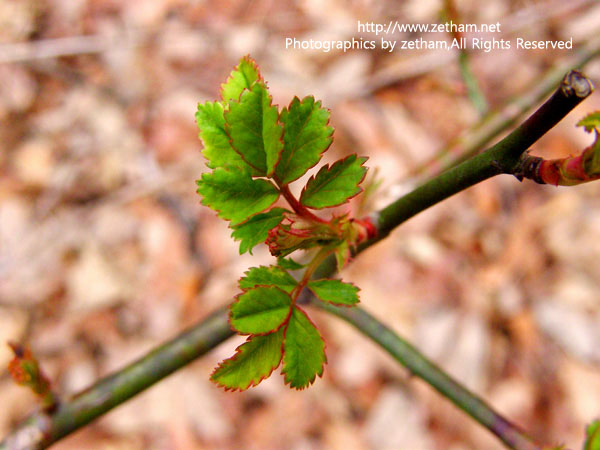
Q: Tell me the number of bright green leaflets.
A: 12